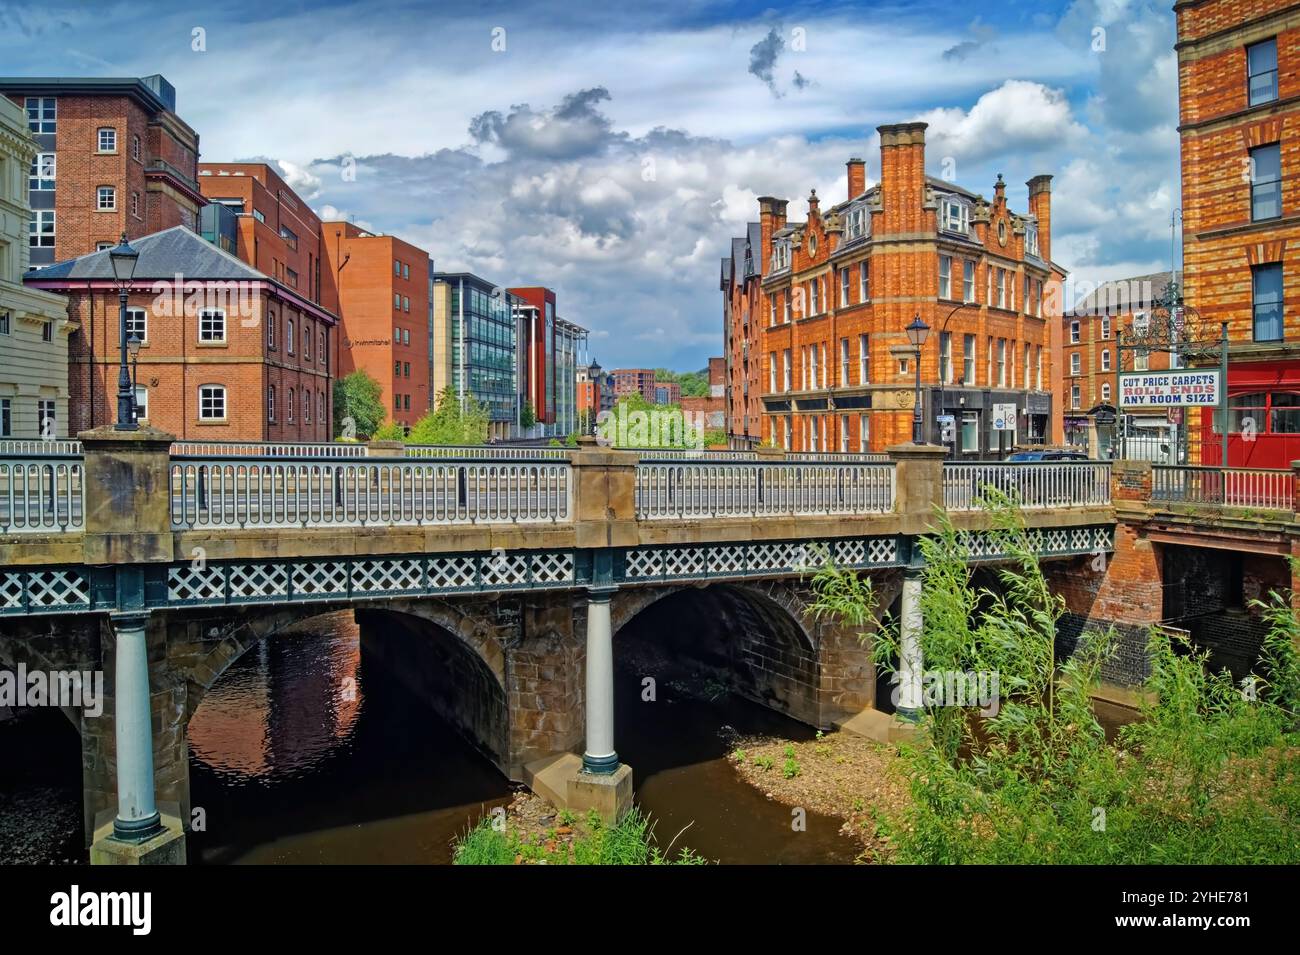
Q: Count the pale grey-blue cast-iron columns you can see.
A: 3